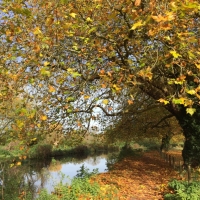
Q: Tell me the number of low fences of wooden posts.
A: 1